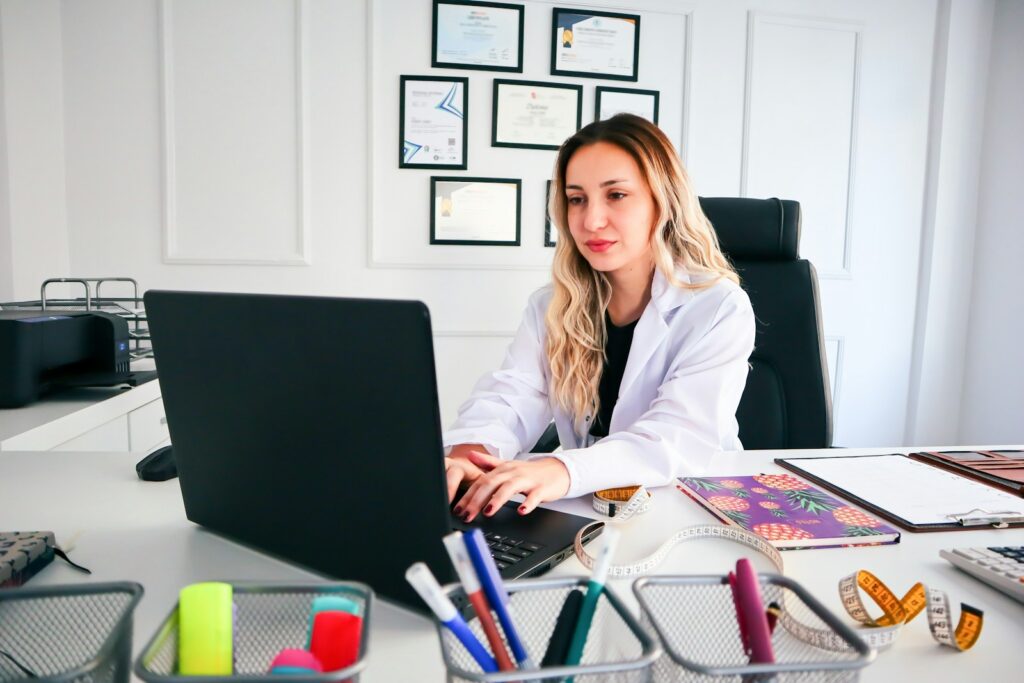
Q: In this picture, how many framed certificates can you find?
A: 7